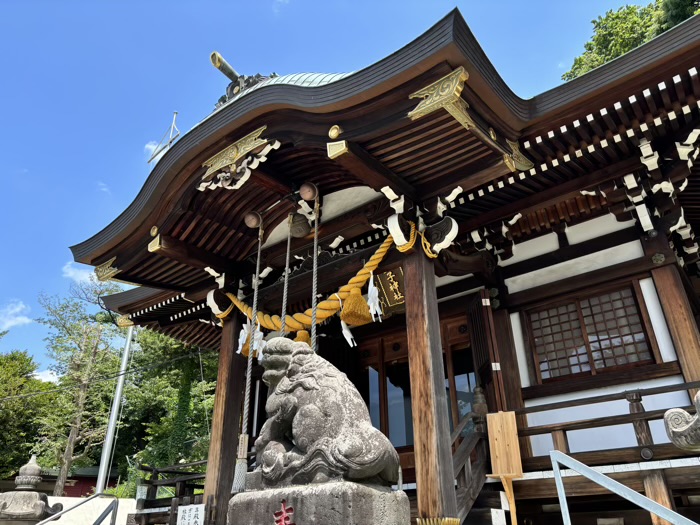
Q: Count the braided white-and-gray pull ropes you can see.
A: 3